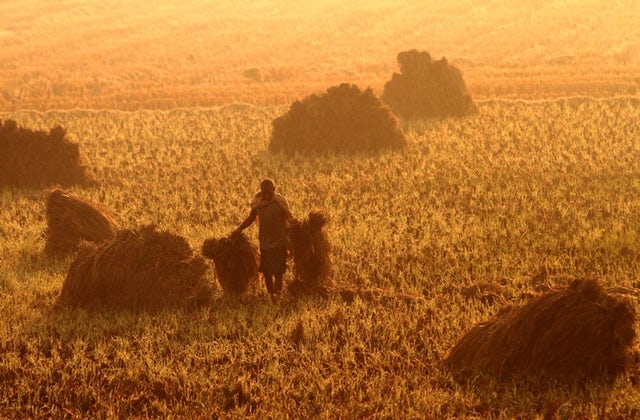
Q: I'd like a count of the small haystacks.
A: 2